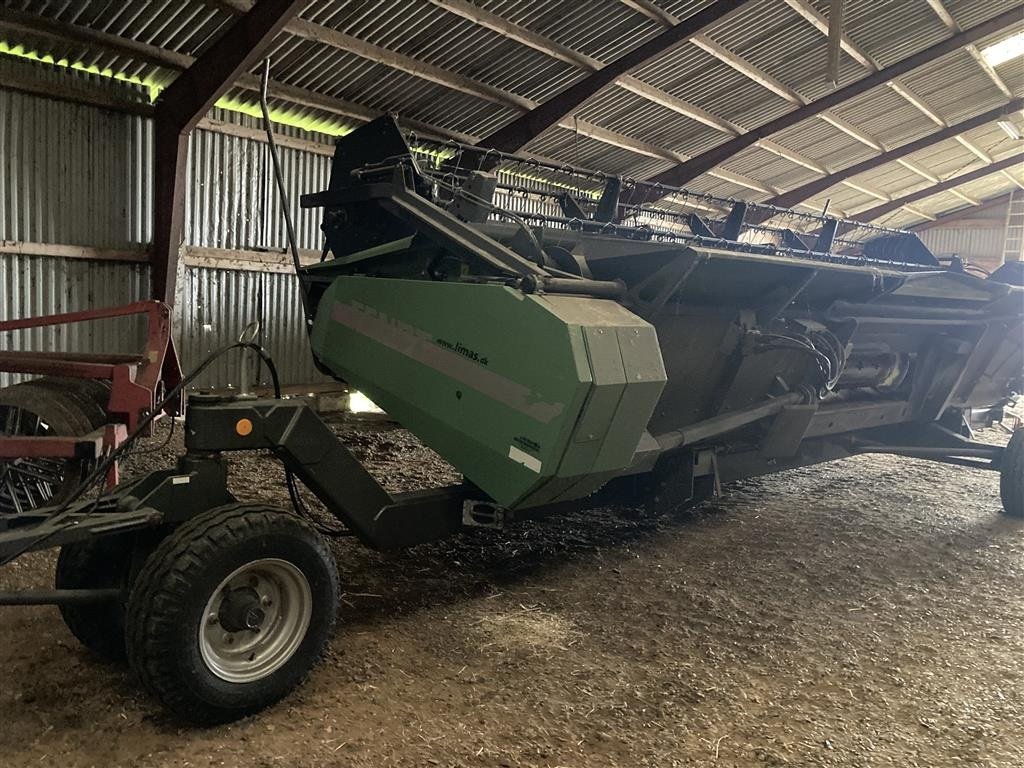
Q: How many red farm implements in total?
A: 1